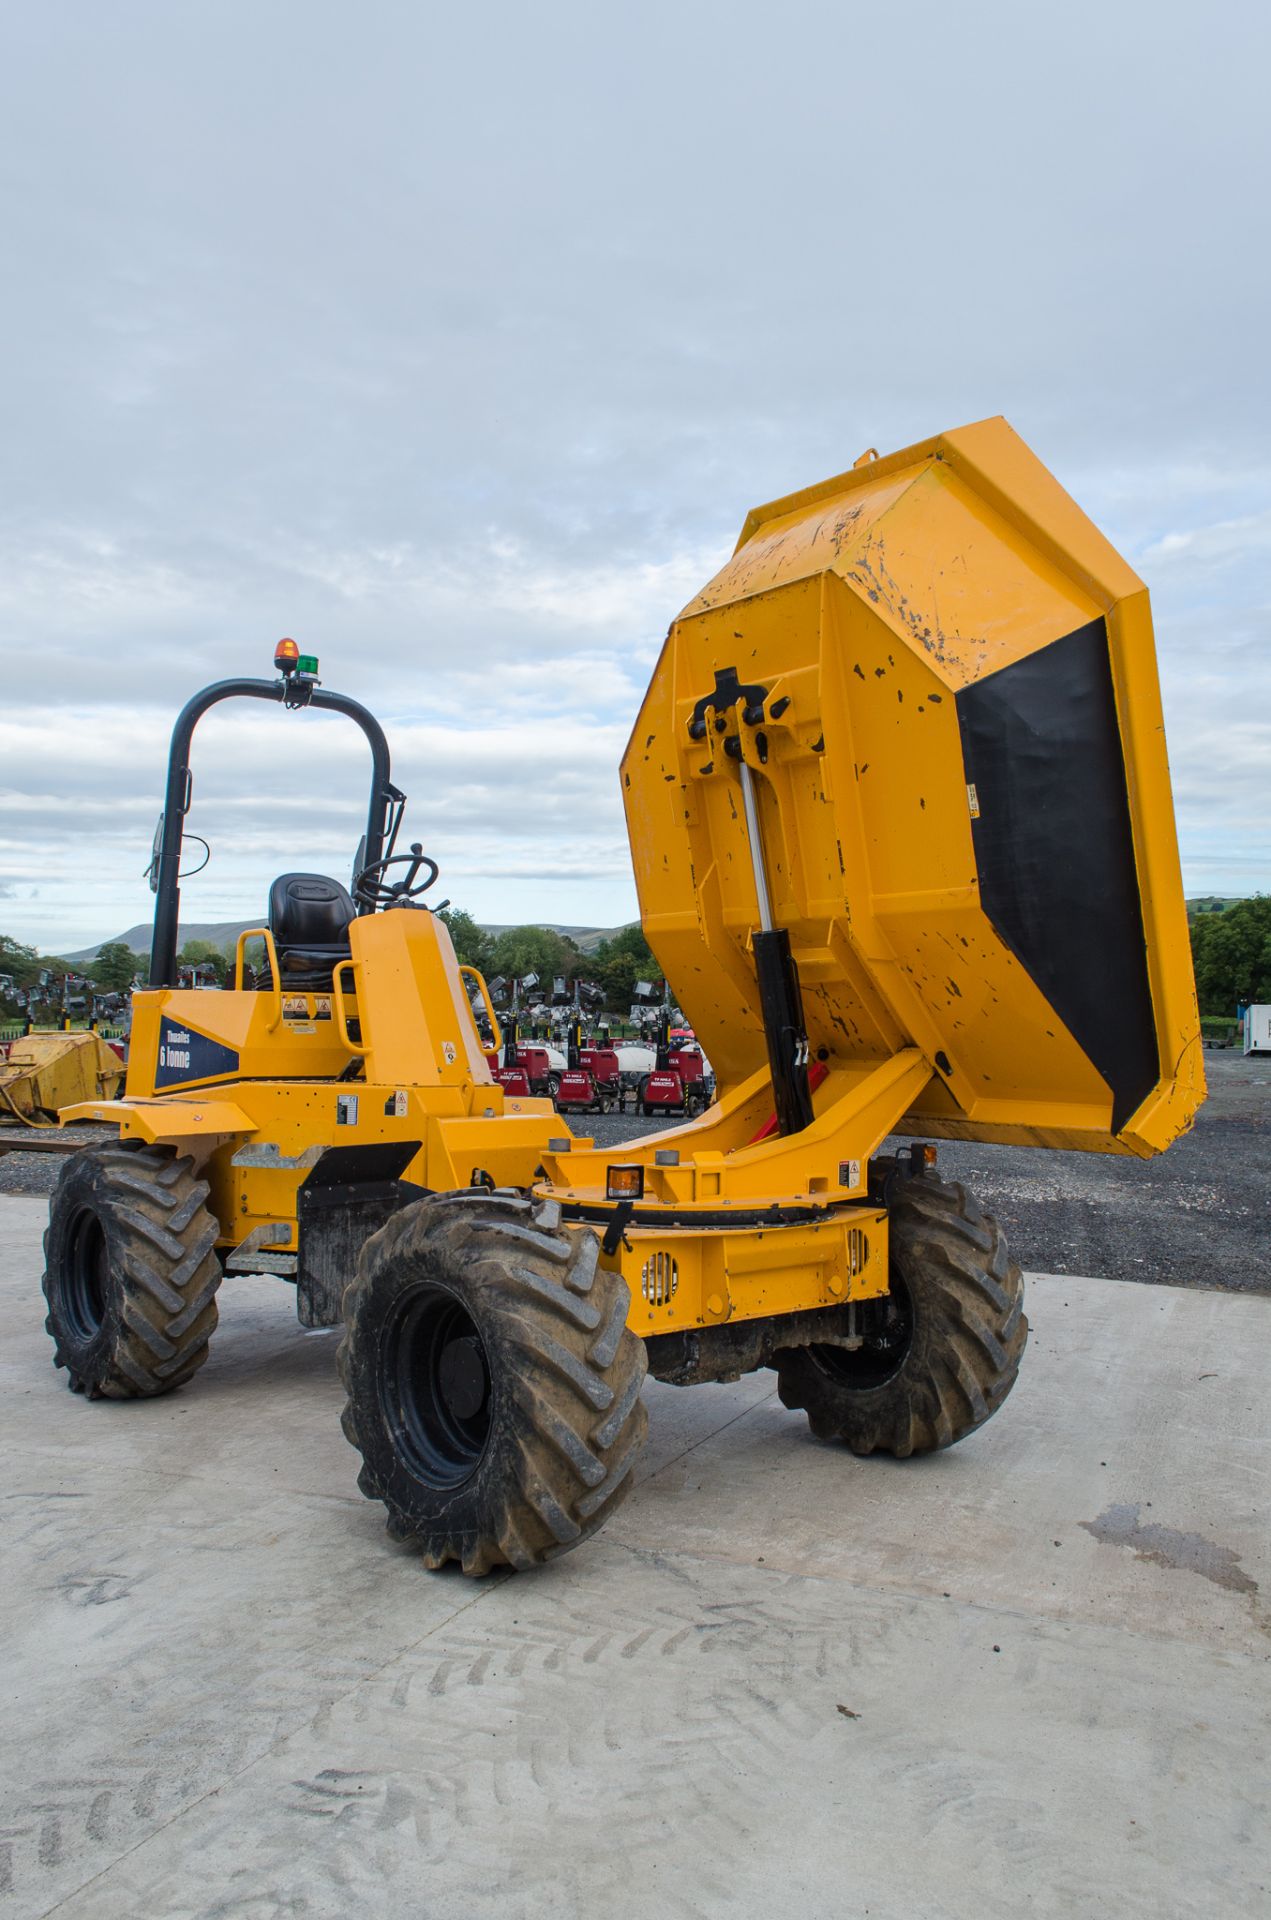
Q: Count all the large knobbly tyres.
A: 3